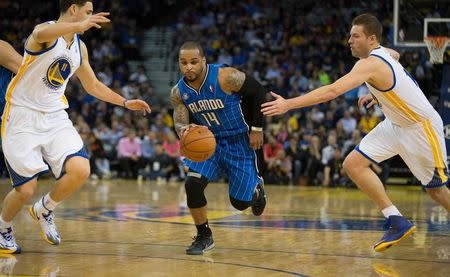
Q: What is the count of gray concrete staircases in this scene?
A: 1